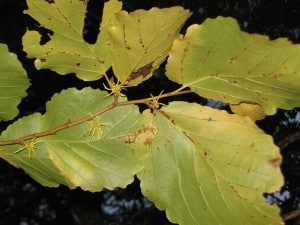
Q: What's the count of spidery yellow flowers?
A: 4